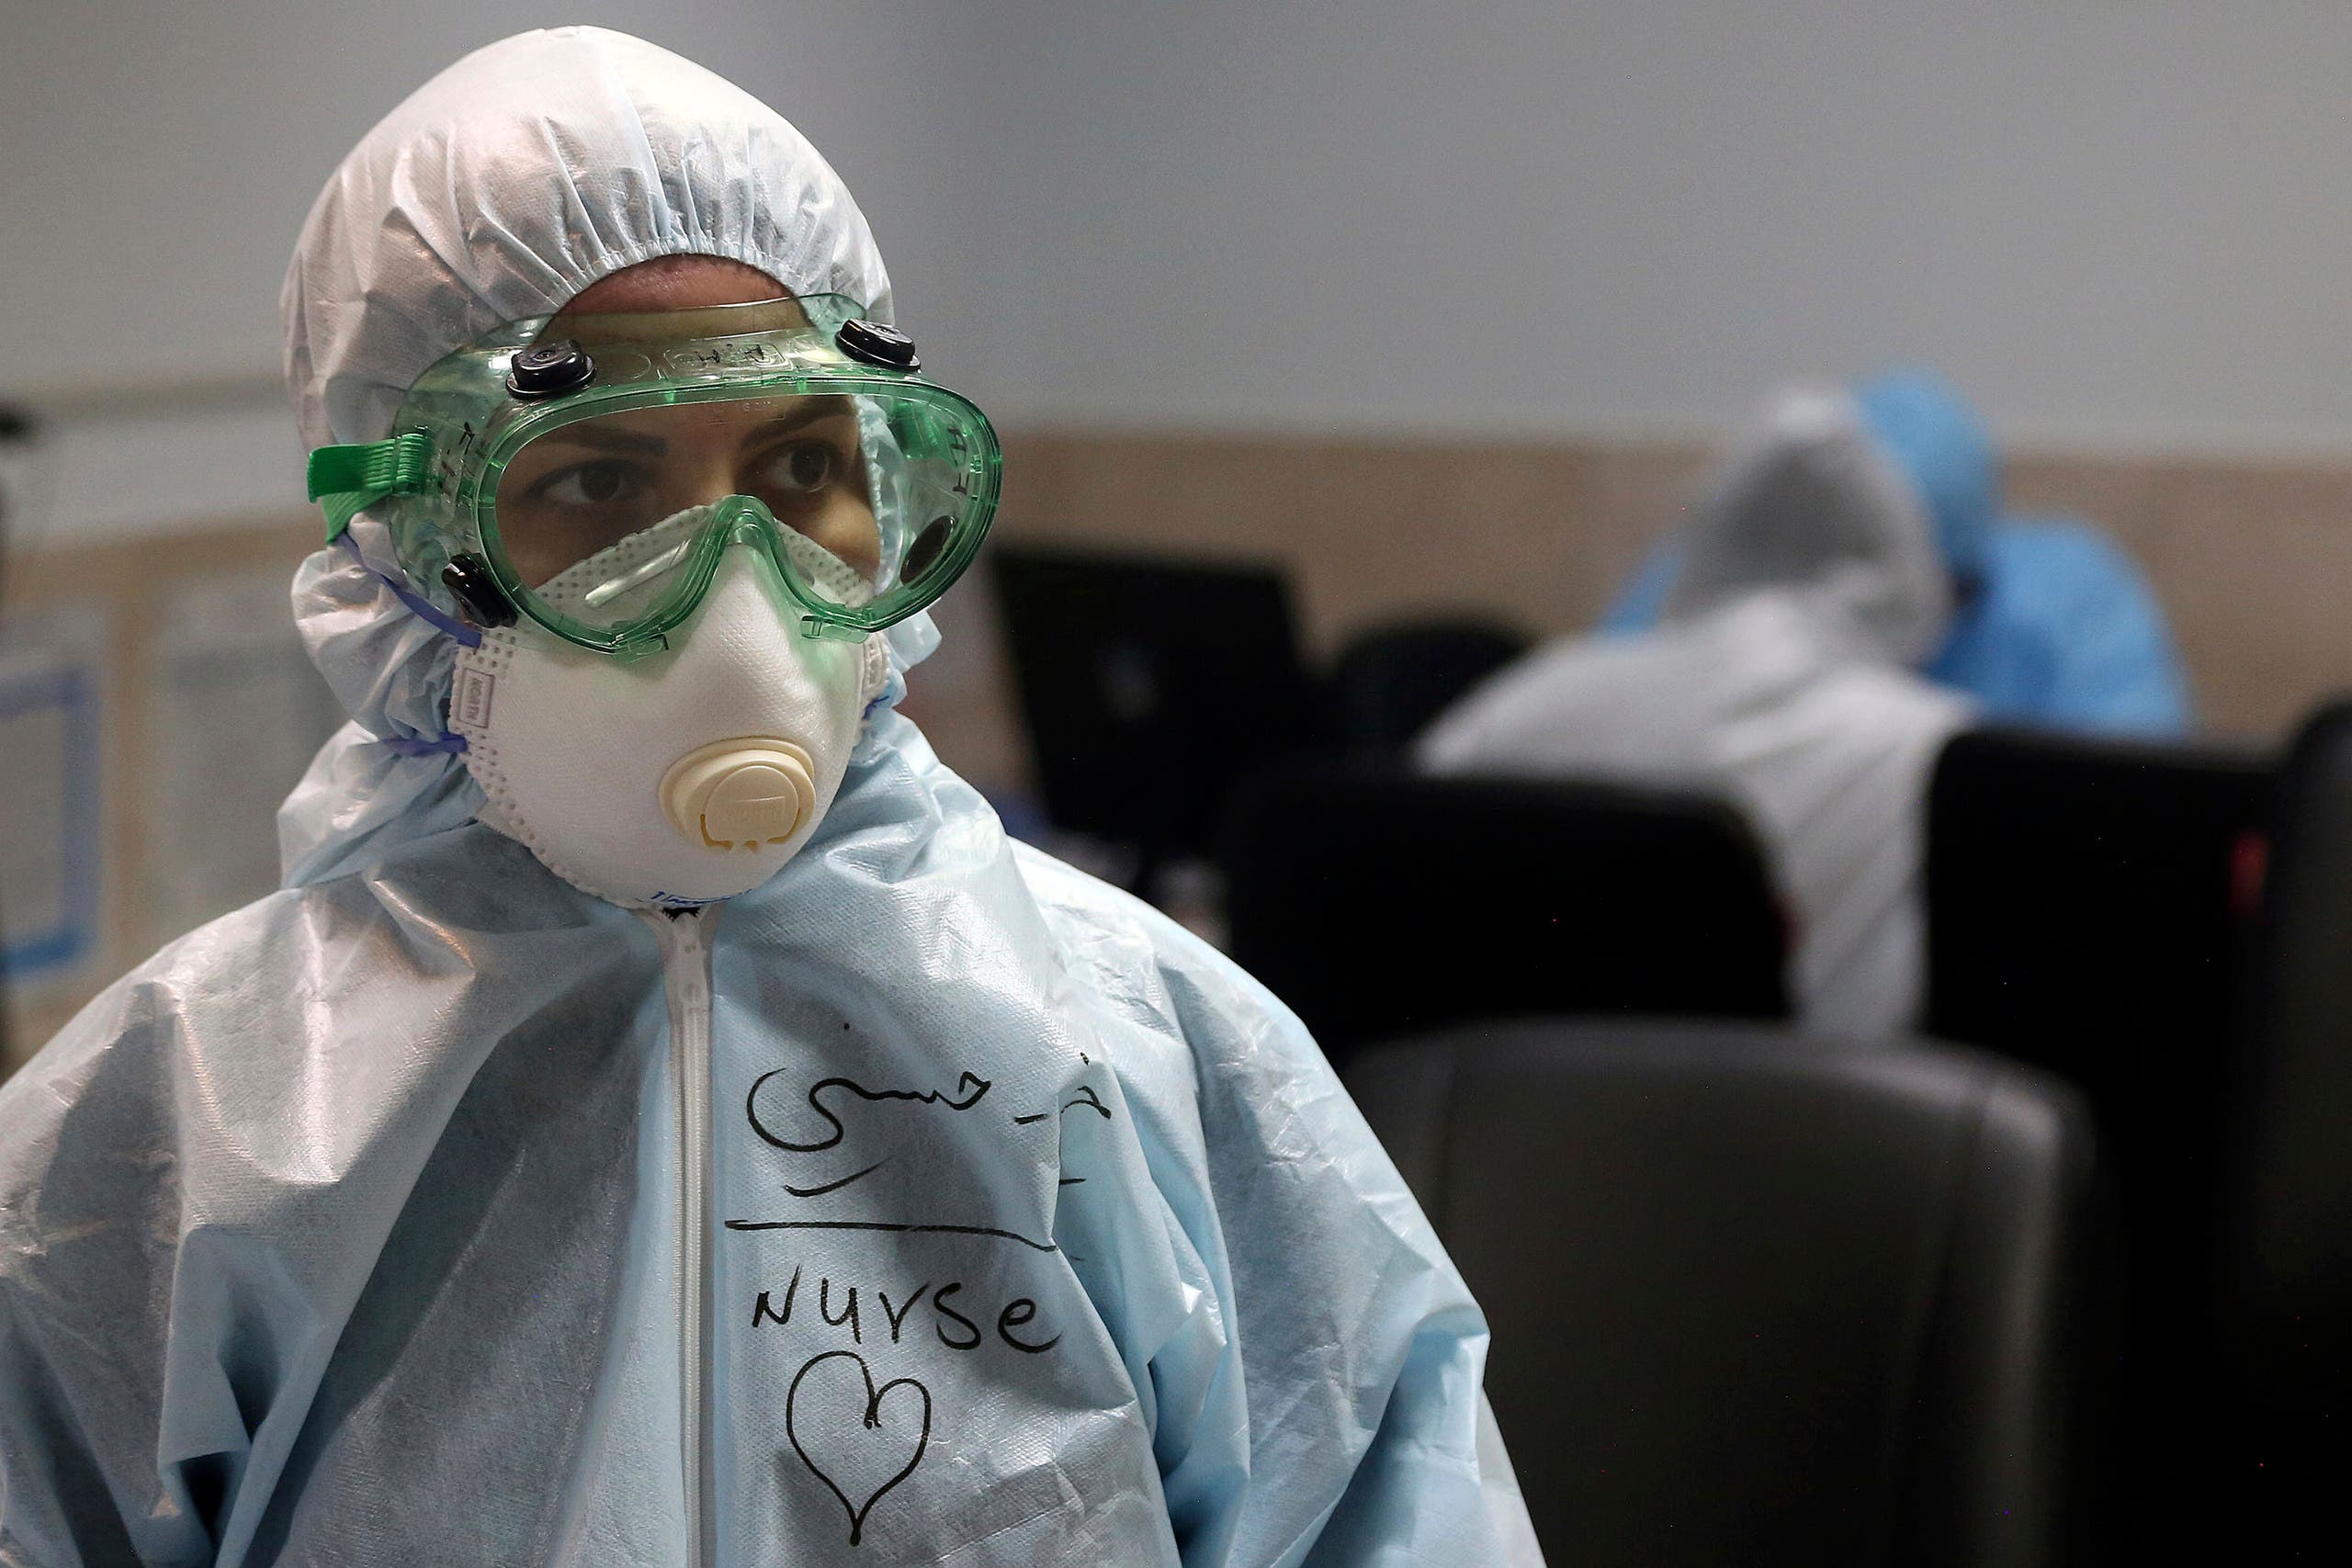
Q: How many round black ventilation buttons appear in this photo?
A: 4